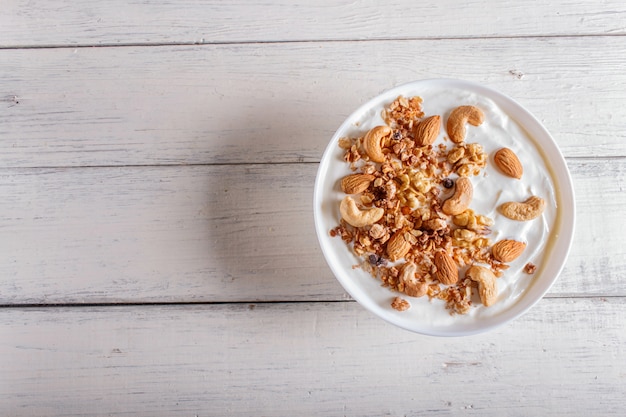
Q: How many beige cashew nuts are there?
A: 7